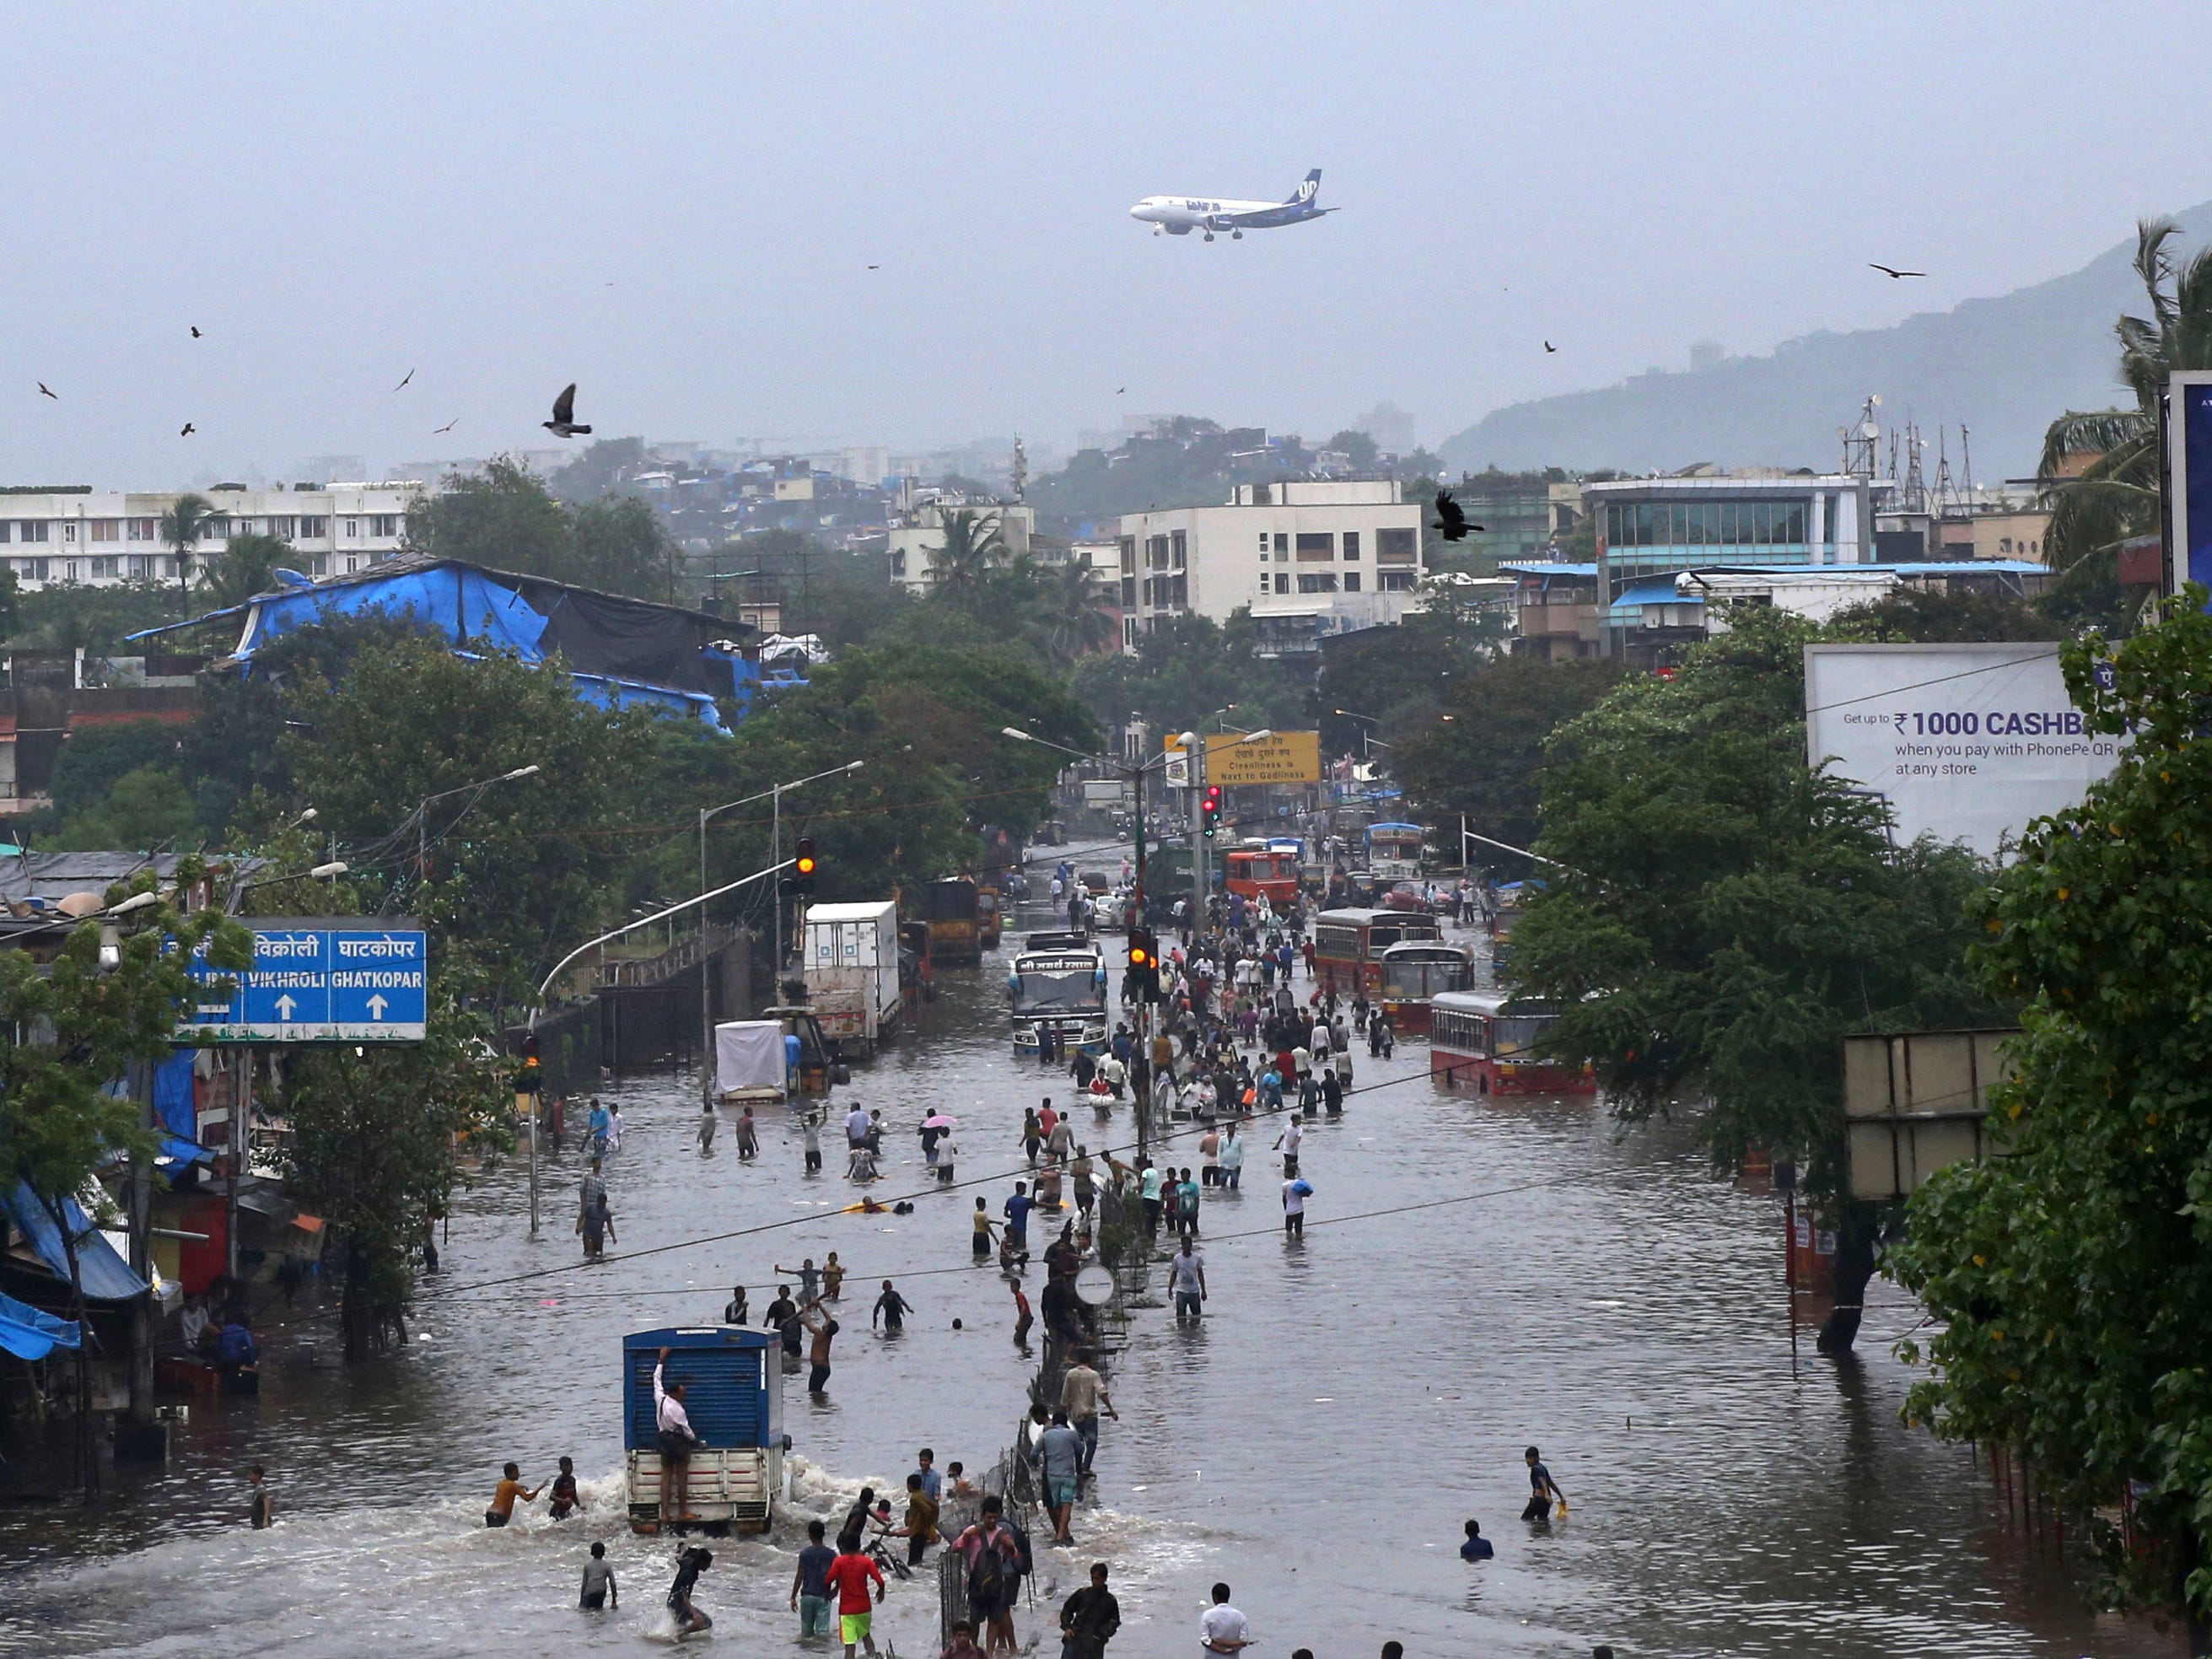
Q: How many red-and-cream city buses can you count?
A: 3